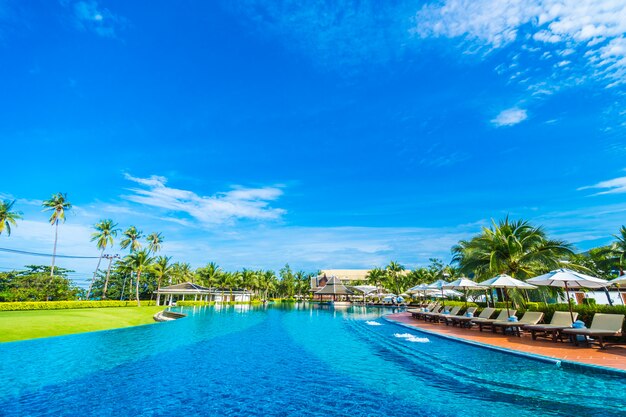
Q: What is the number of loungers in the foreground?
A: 10